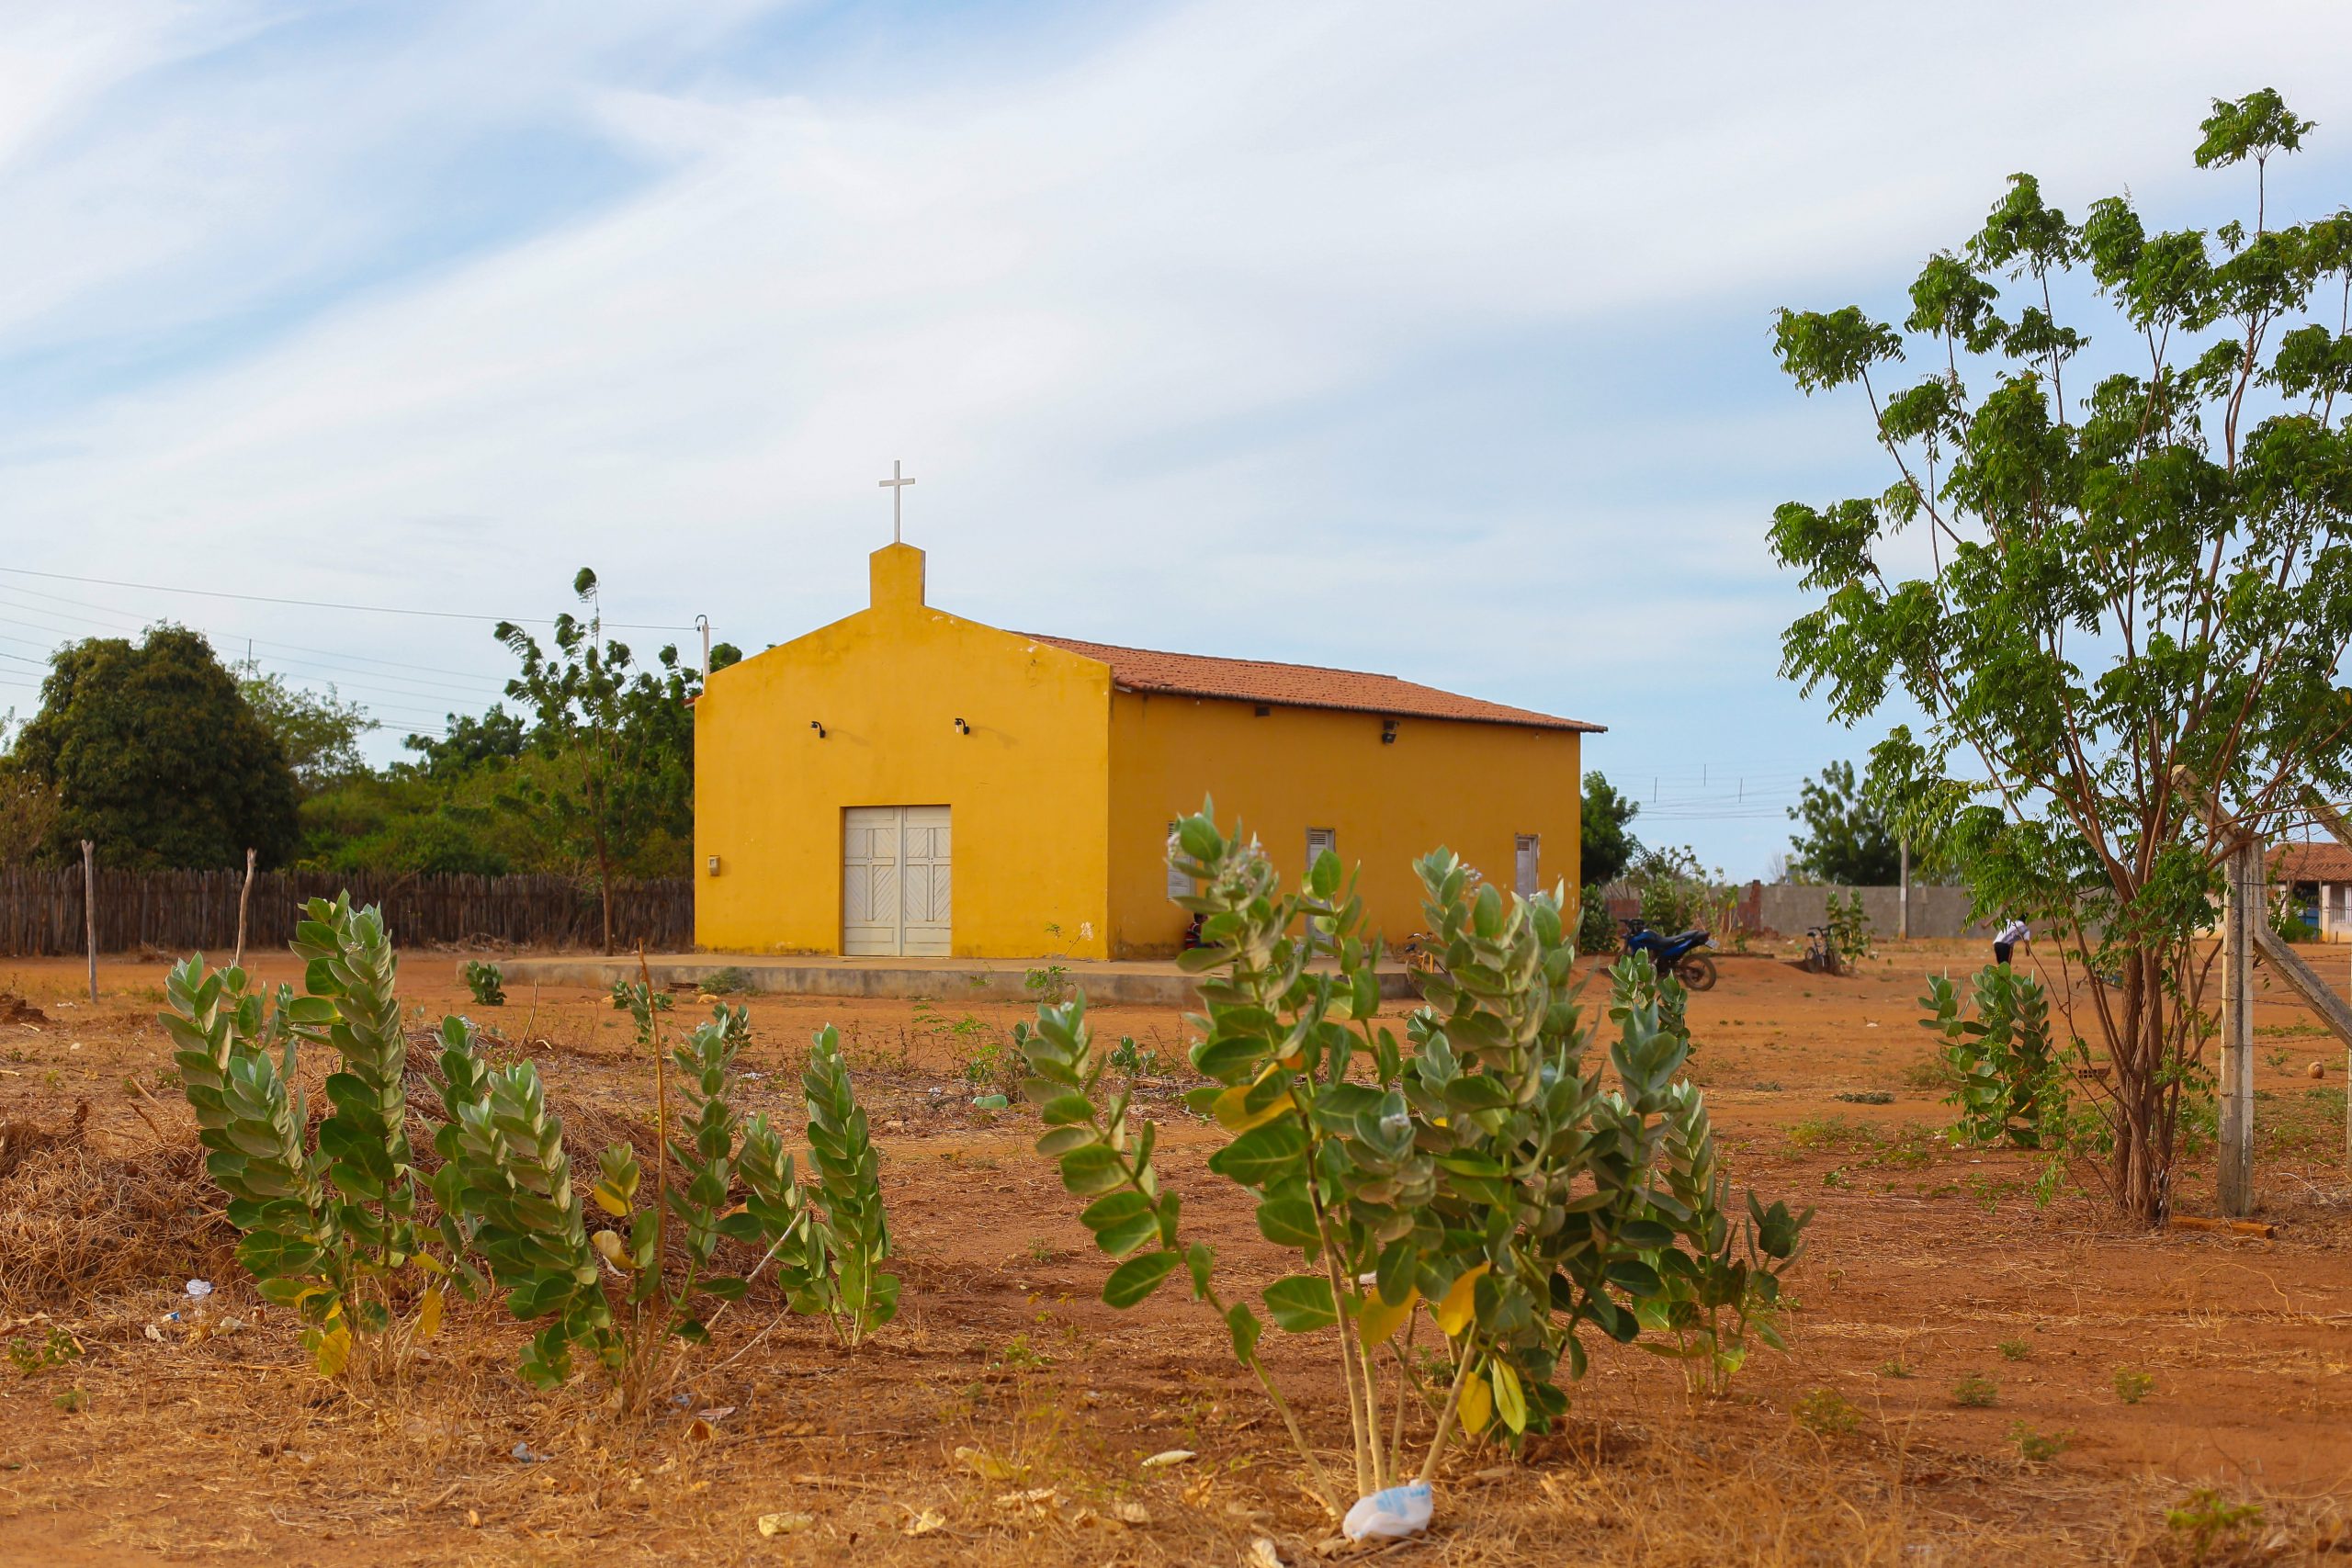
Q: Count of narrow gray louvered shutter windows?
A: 3